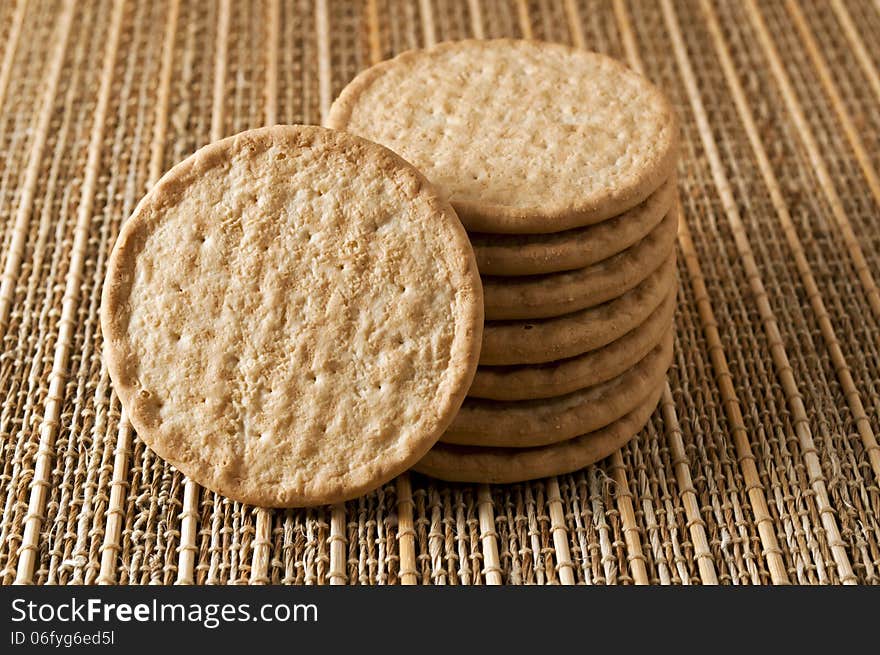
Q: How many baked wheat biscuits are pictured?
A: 8